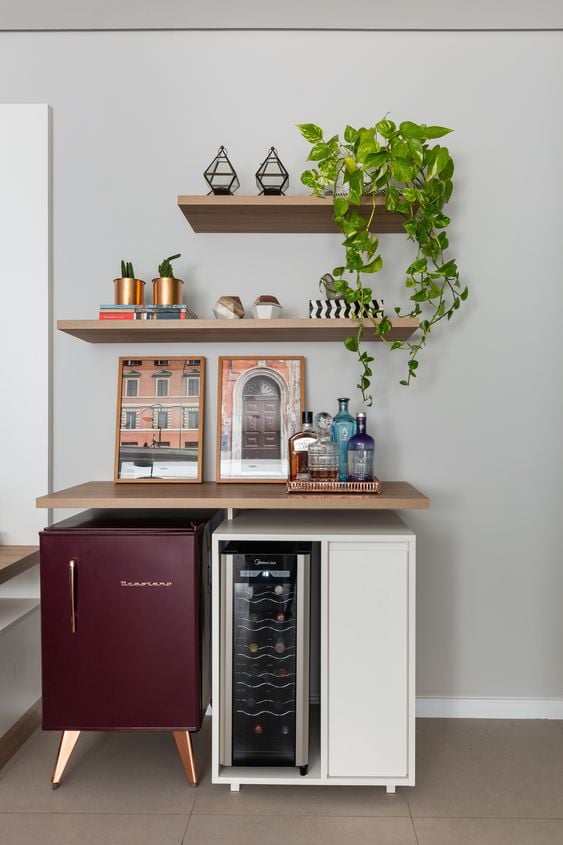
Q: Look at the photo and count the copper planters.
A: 2